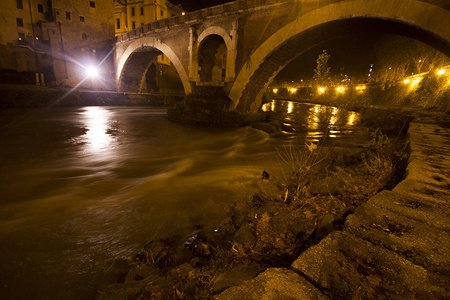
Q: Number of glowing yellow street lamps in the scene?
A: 7